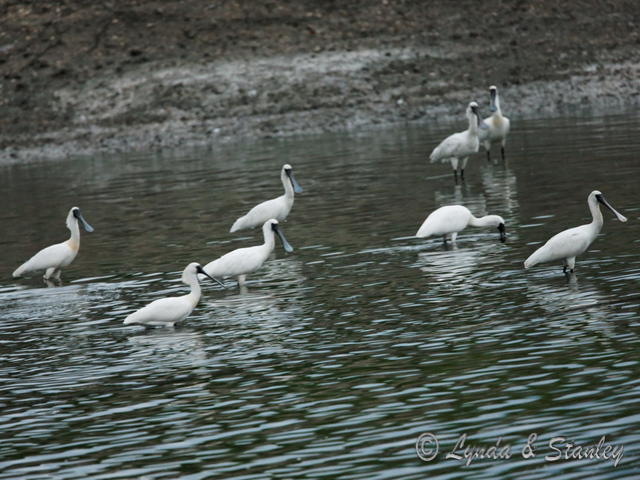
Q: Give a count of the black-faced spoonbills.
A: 8